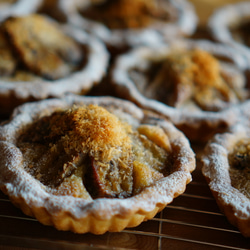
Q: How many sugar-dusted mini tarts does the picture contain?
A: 7